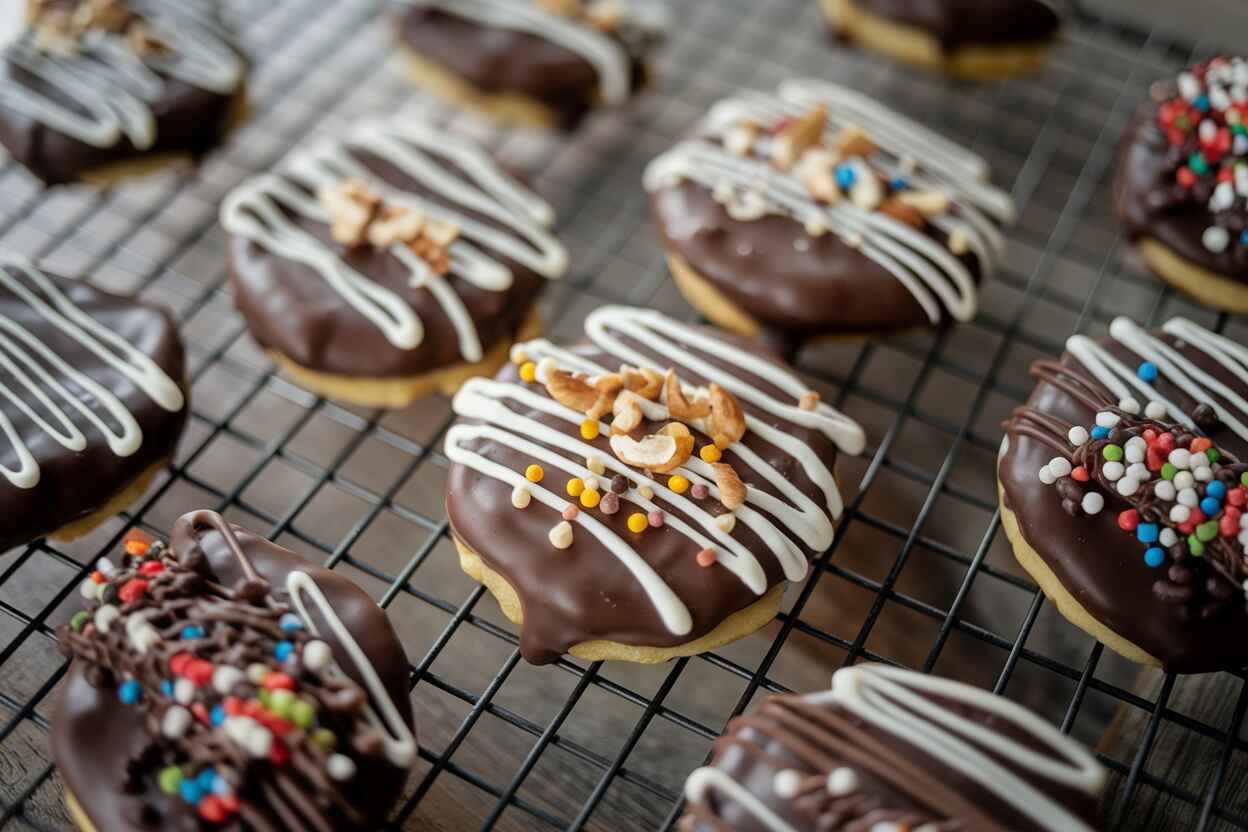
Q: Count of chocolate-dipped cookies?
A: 11